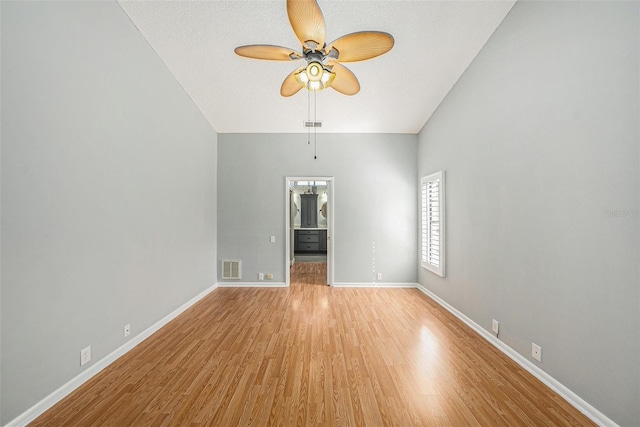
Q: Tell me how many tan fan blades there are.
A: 5